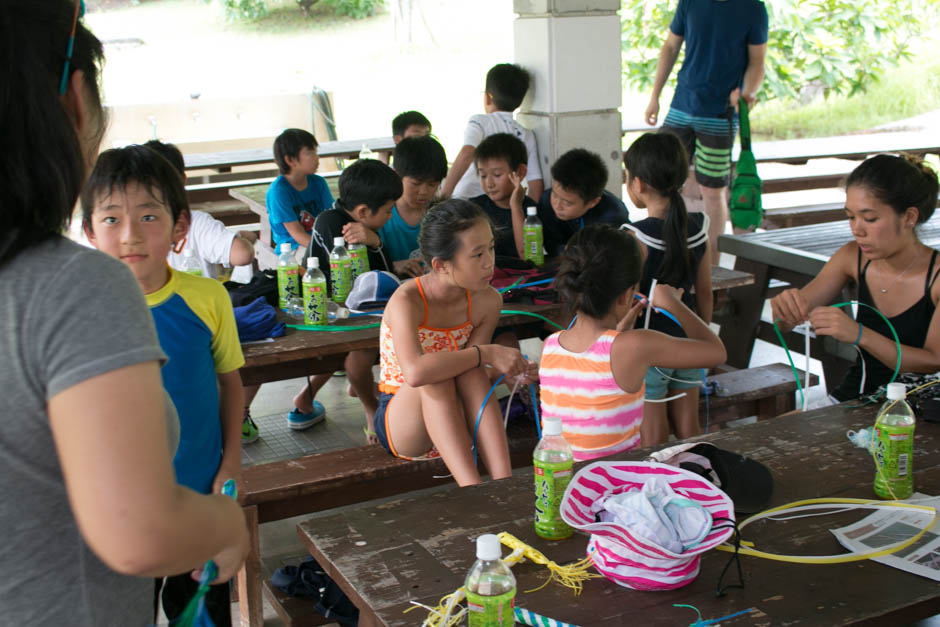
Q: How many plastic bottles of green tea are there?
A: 9